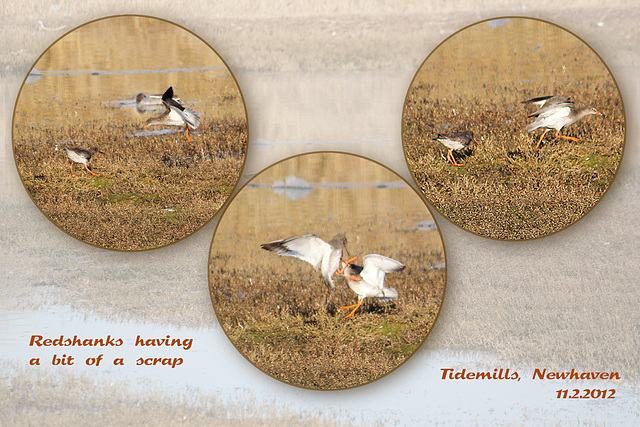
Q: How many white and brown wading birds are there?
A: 6